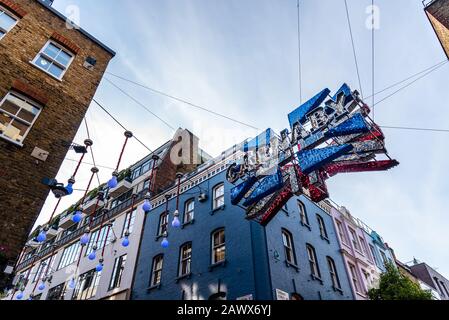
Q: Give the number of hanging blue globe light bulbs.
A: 15